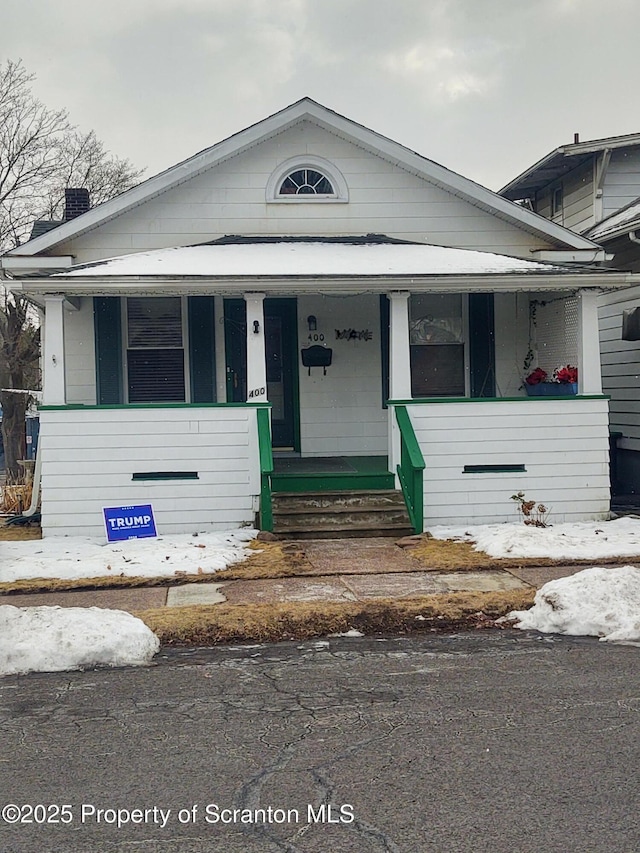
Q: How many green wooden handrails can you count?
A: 2